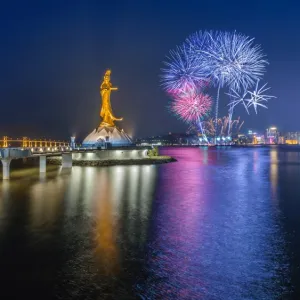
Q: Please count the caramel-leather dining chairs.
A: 0